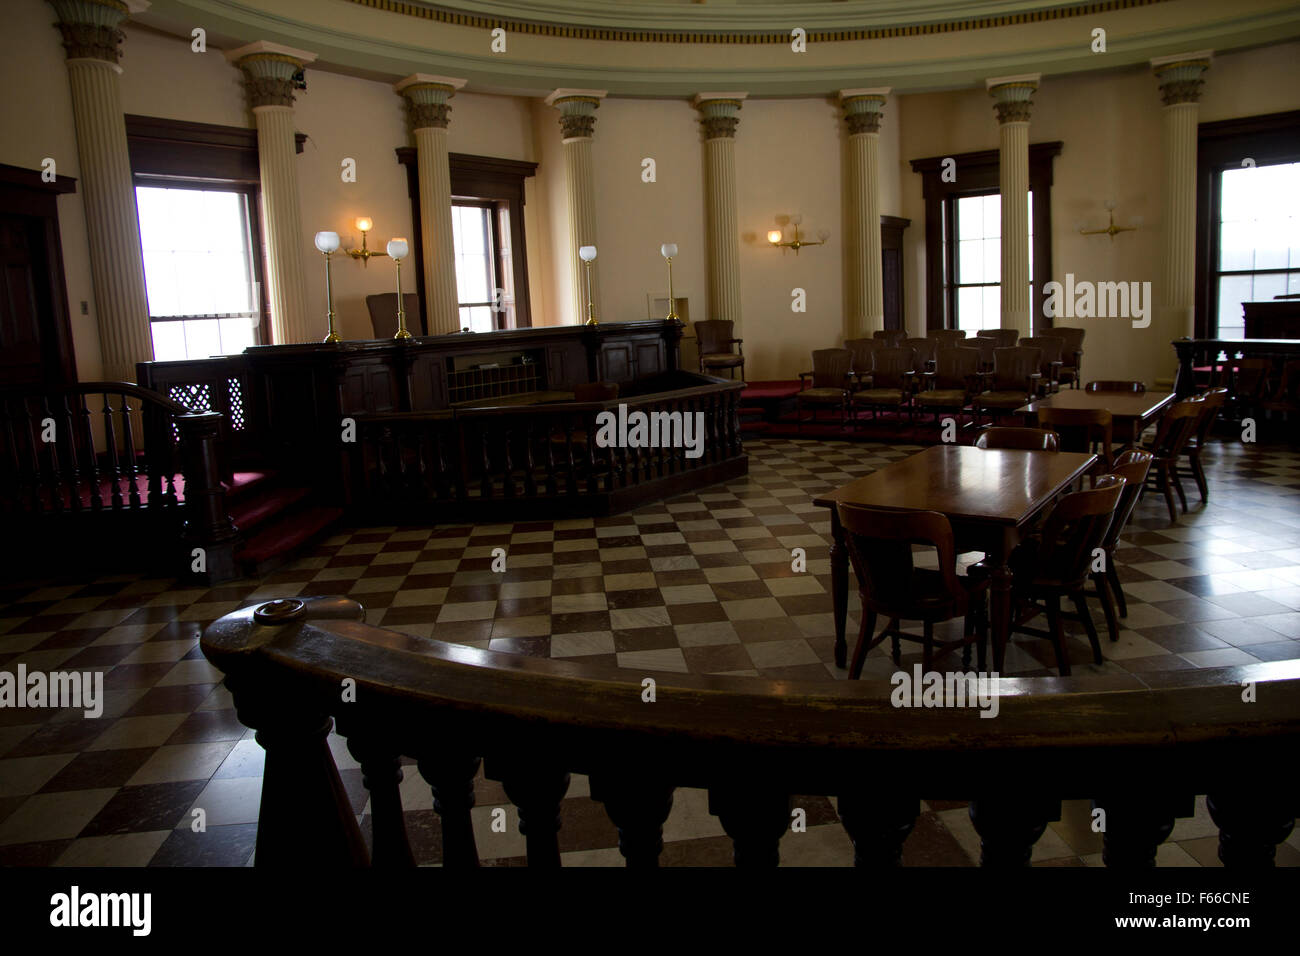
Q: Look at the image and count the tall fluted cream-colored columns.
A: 8